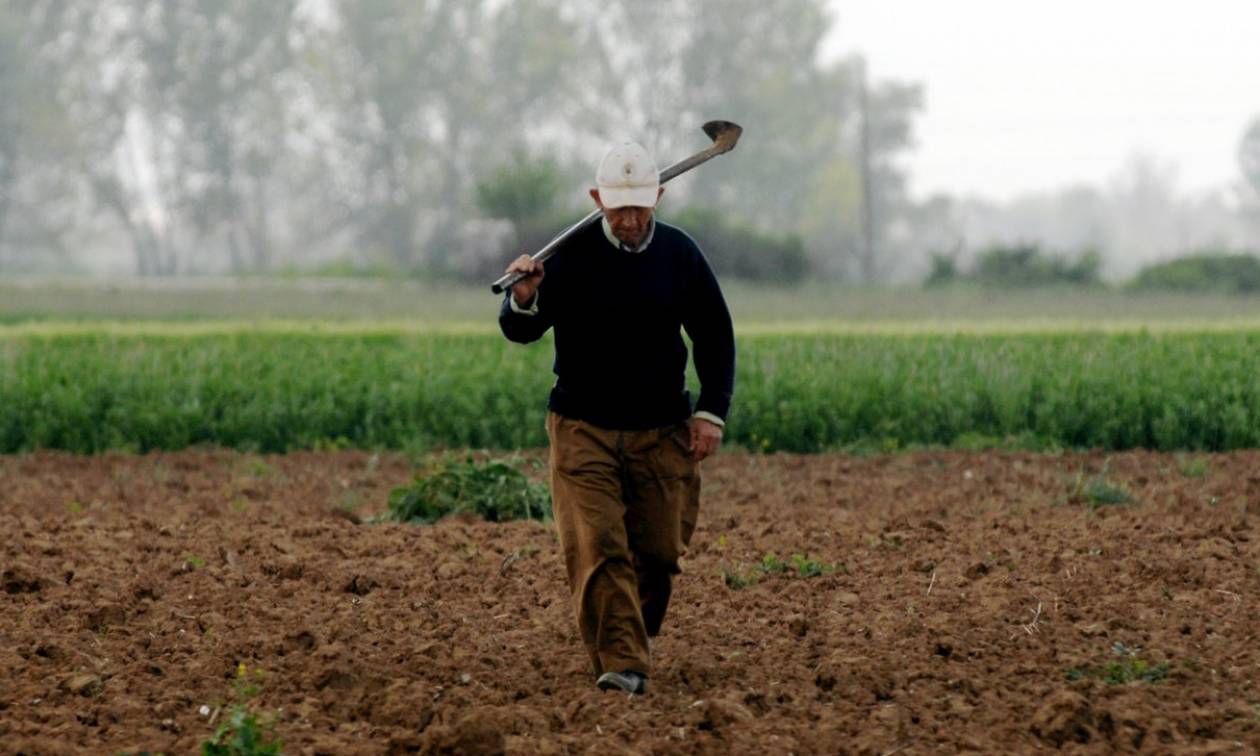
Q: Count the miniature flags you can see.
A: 0